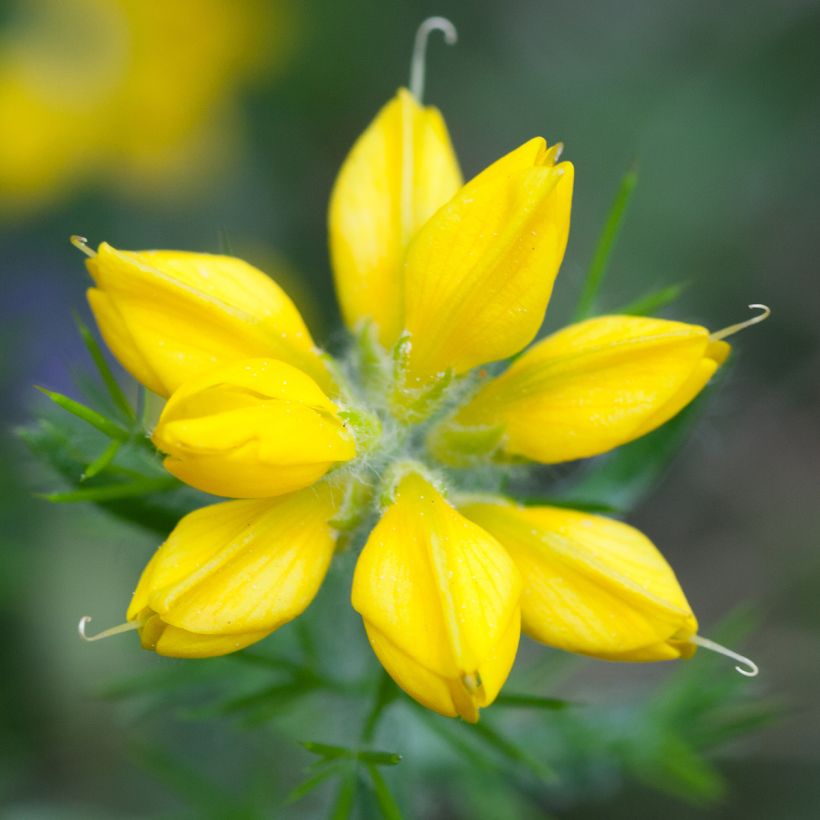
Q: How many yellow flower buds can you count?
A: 8